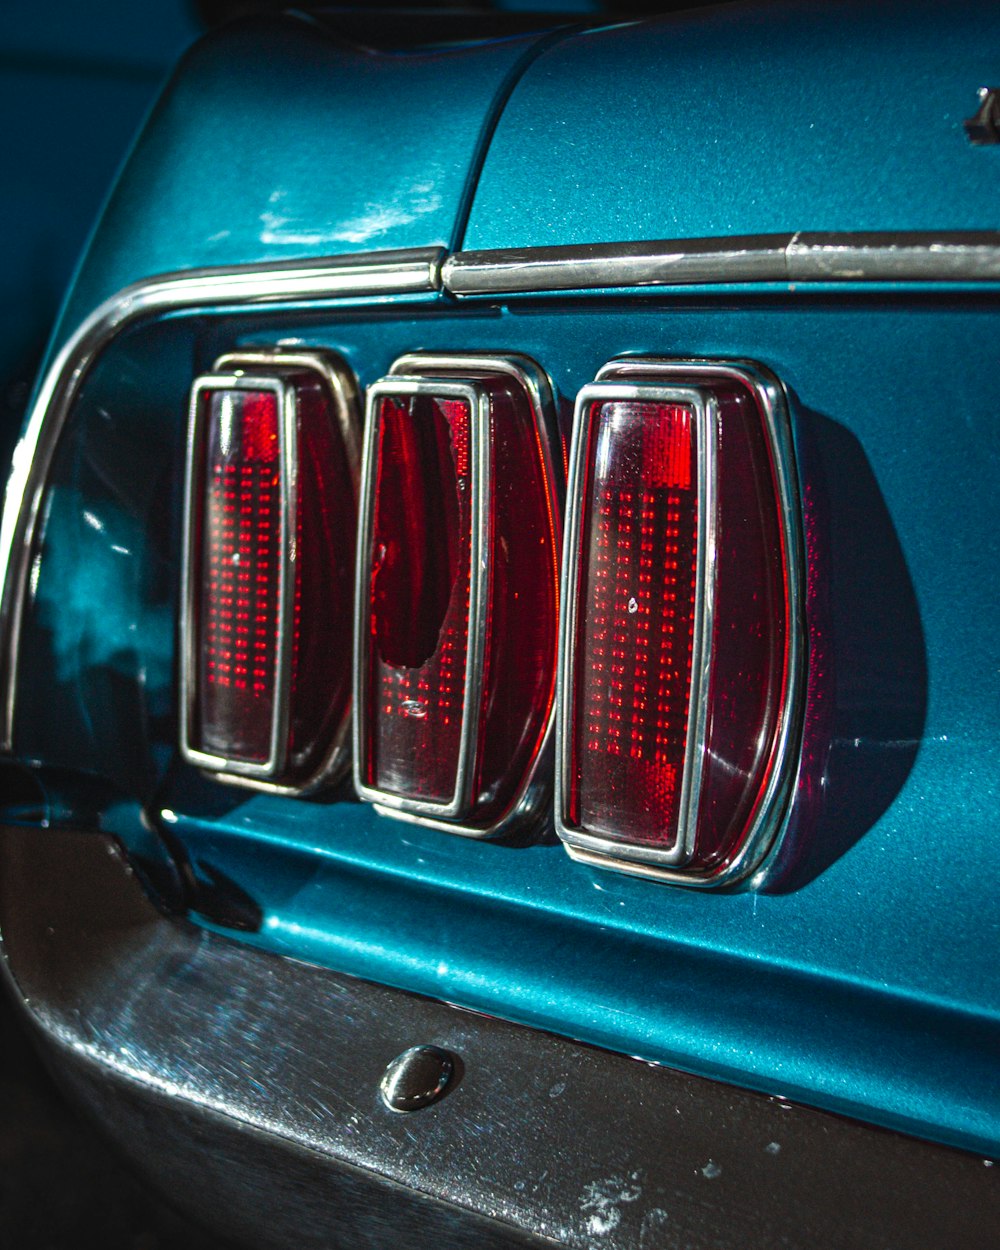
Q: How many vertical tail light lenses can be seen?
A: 3